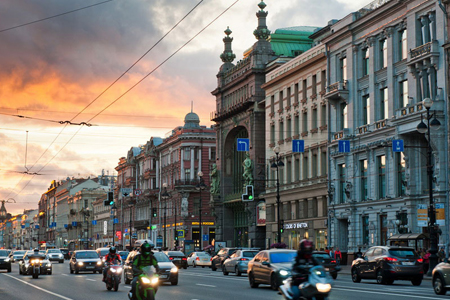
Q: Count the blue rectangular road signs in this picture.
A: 4